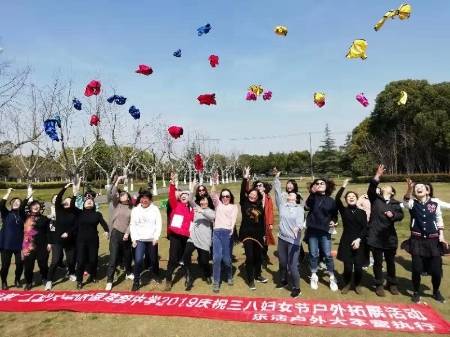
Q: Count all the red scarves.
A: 7